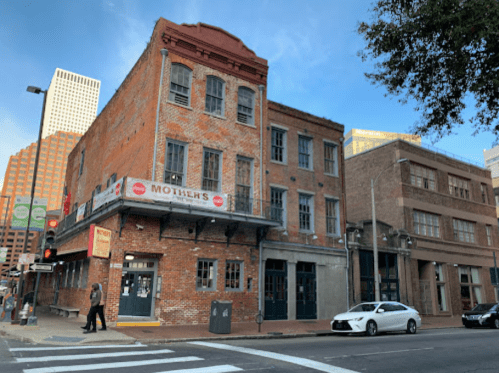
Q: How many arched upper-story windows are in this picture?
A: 3